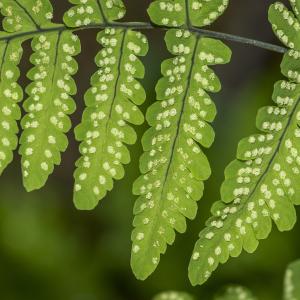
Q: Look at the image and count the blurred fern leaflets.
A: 3